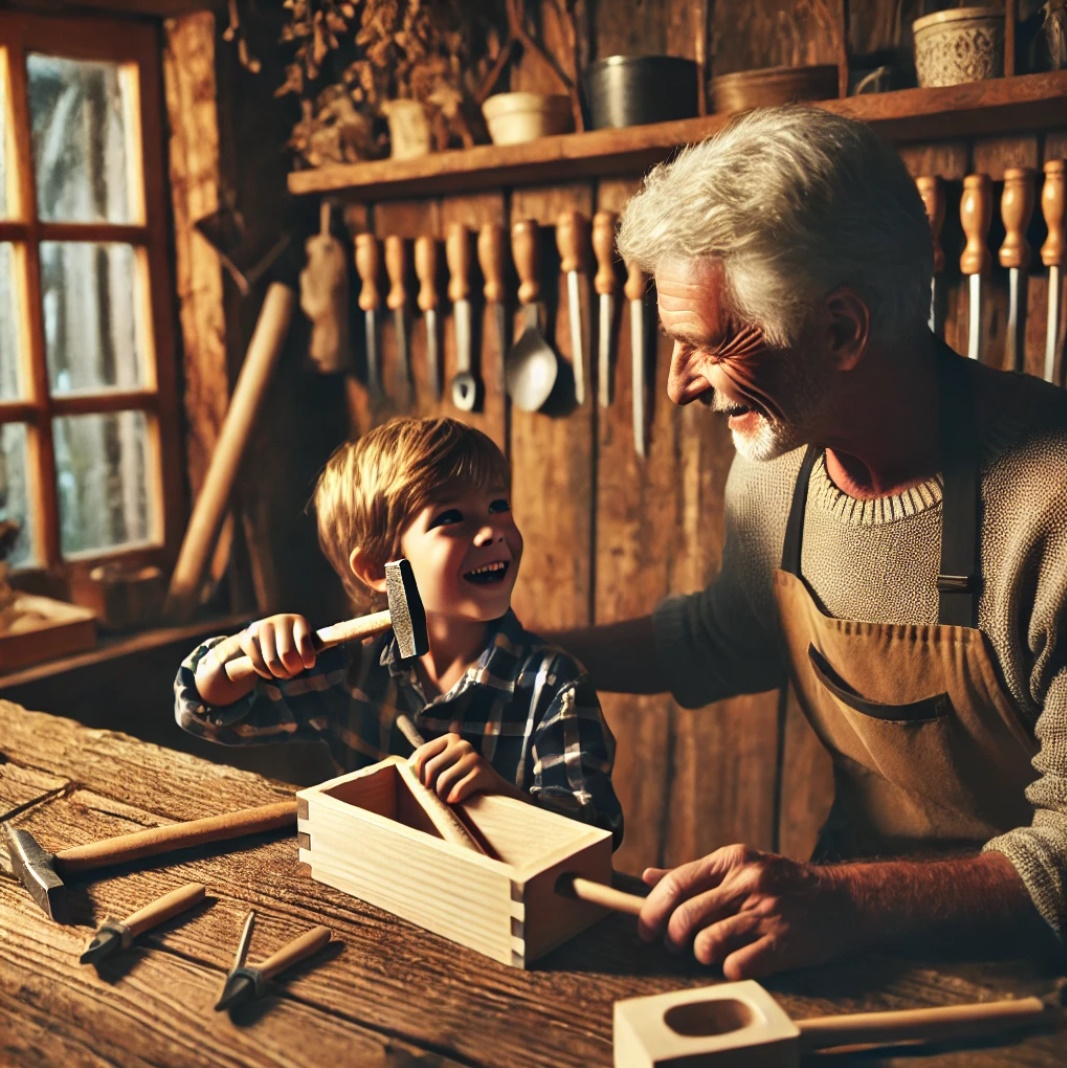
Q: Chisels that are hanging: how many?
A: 11